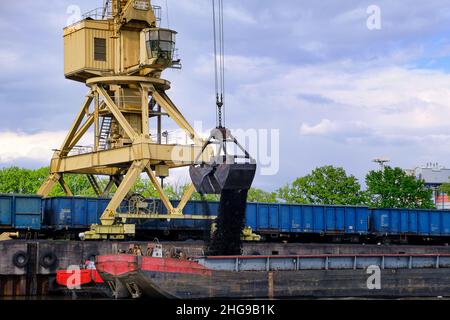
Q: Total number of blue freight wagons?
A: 4